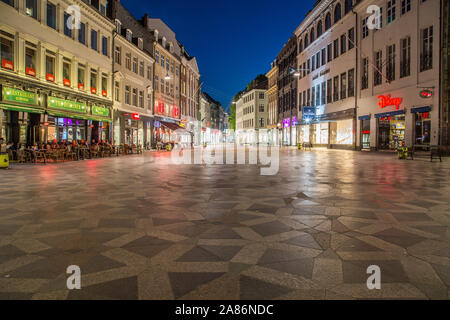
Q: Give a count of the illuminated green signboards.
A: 3